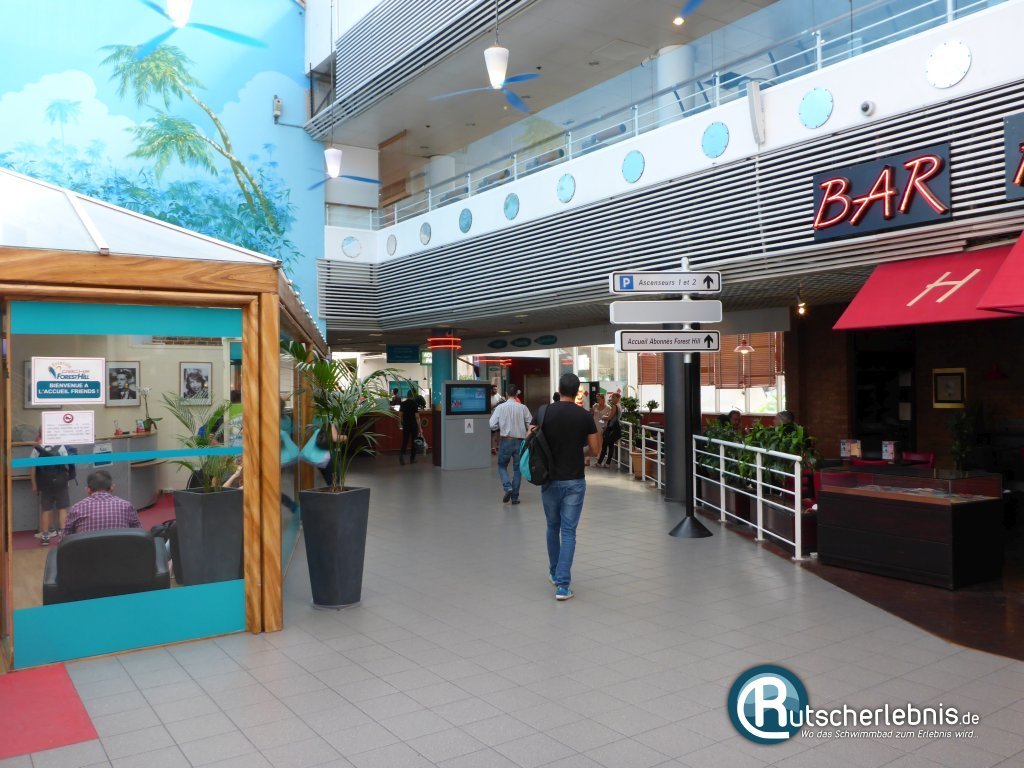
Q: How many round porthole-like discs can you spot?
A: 10